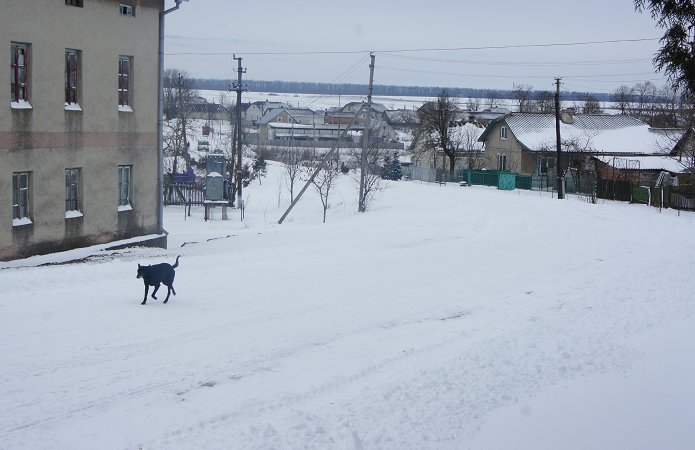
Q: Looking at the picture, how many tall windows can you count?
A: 6